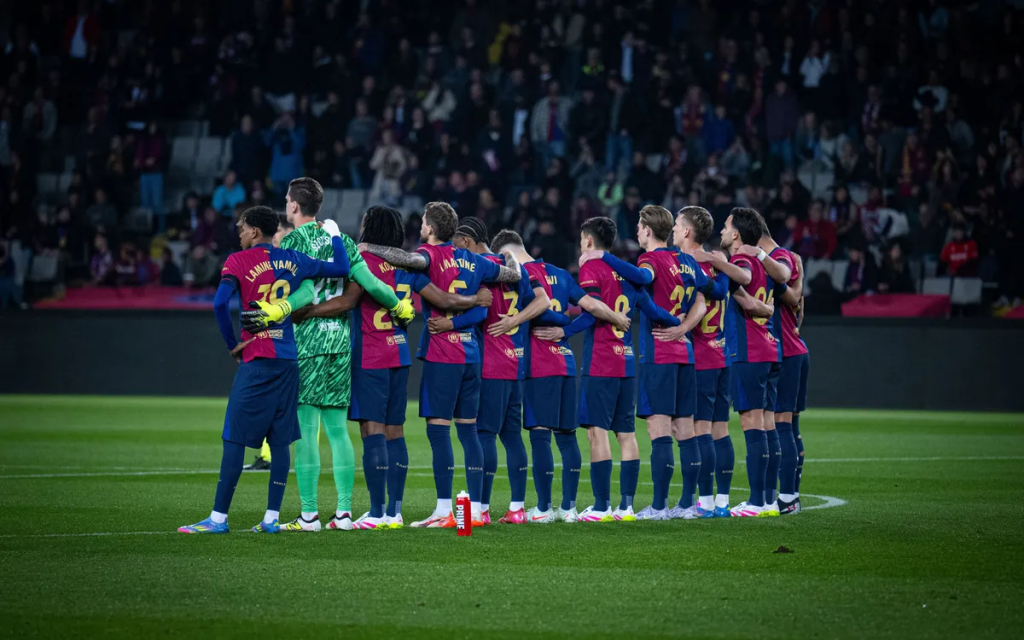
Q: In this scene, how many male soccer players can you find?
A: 11